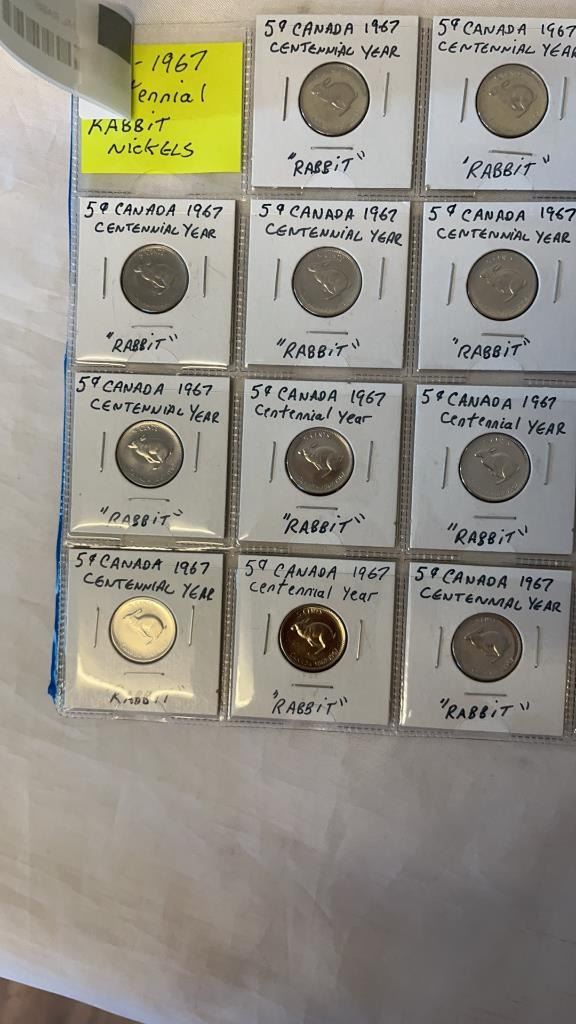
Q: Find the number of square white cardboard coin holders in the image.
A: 11